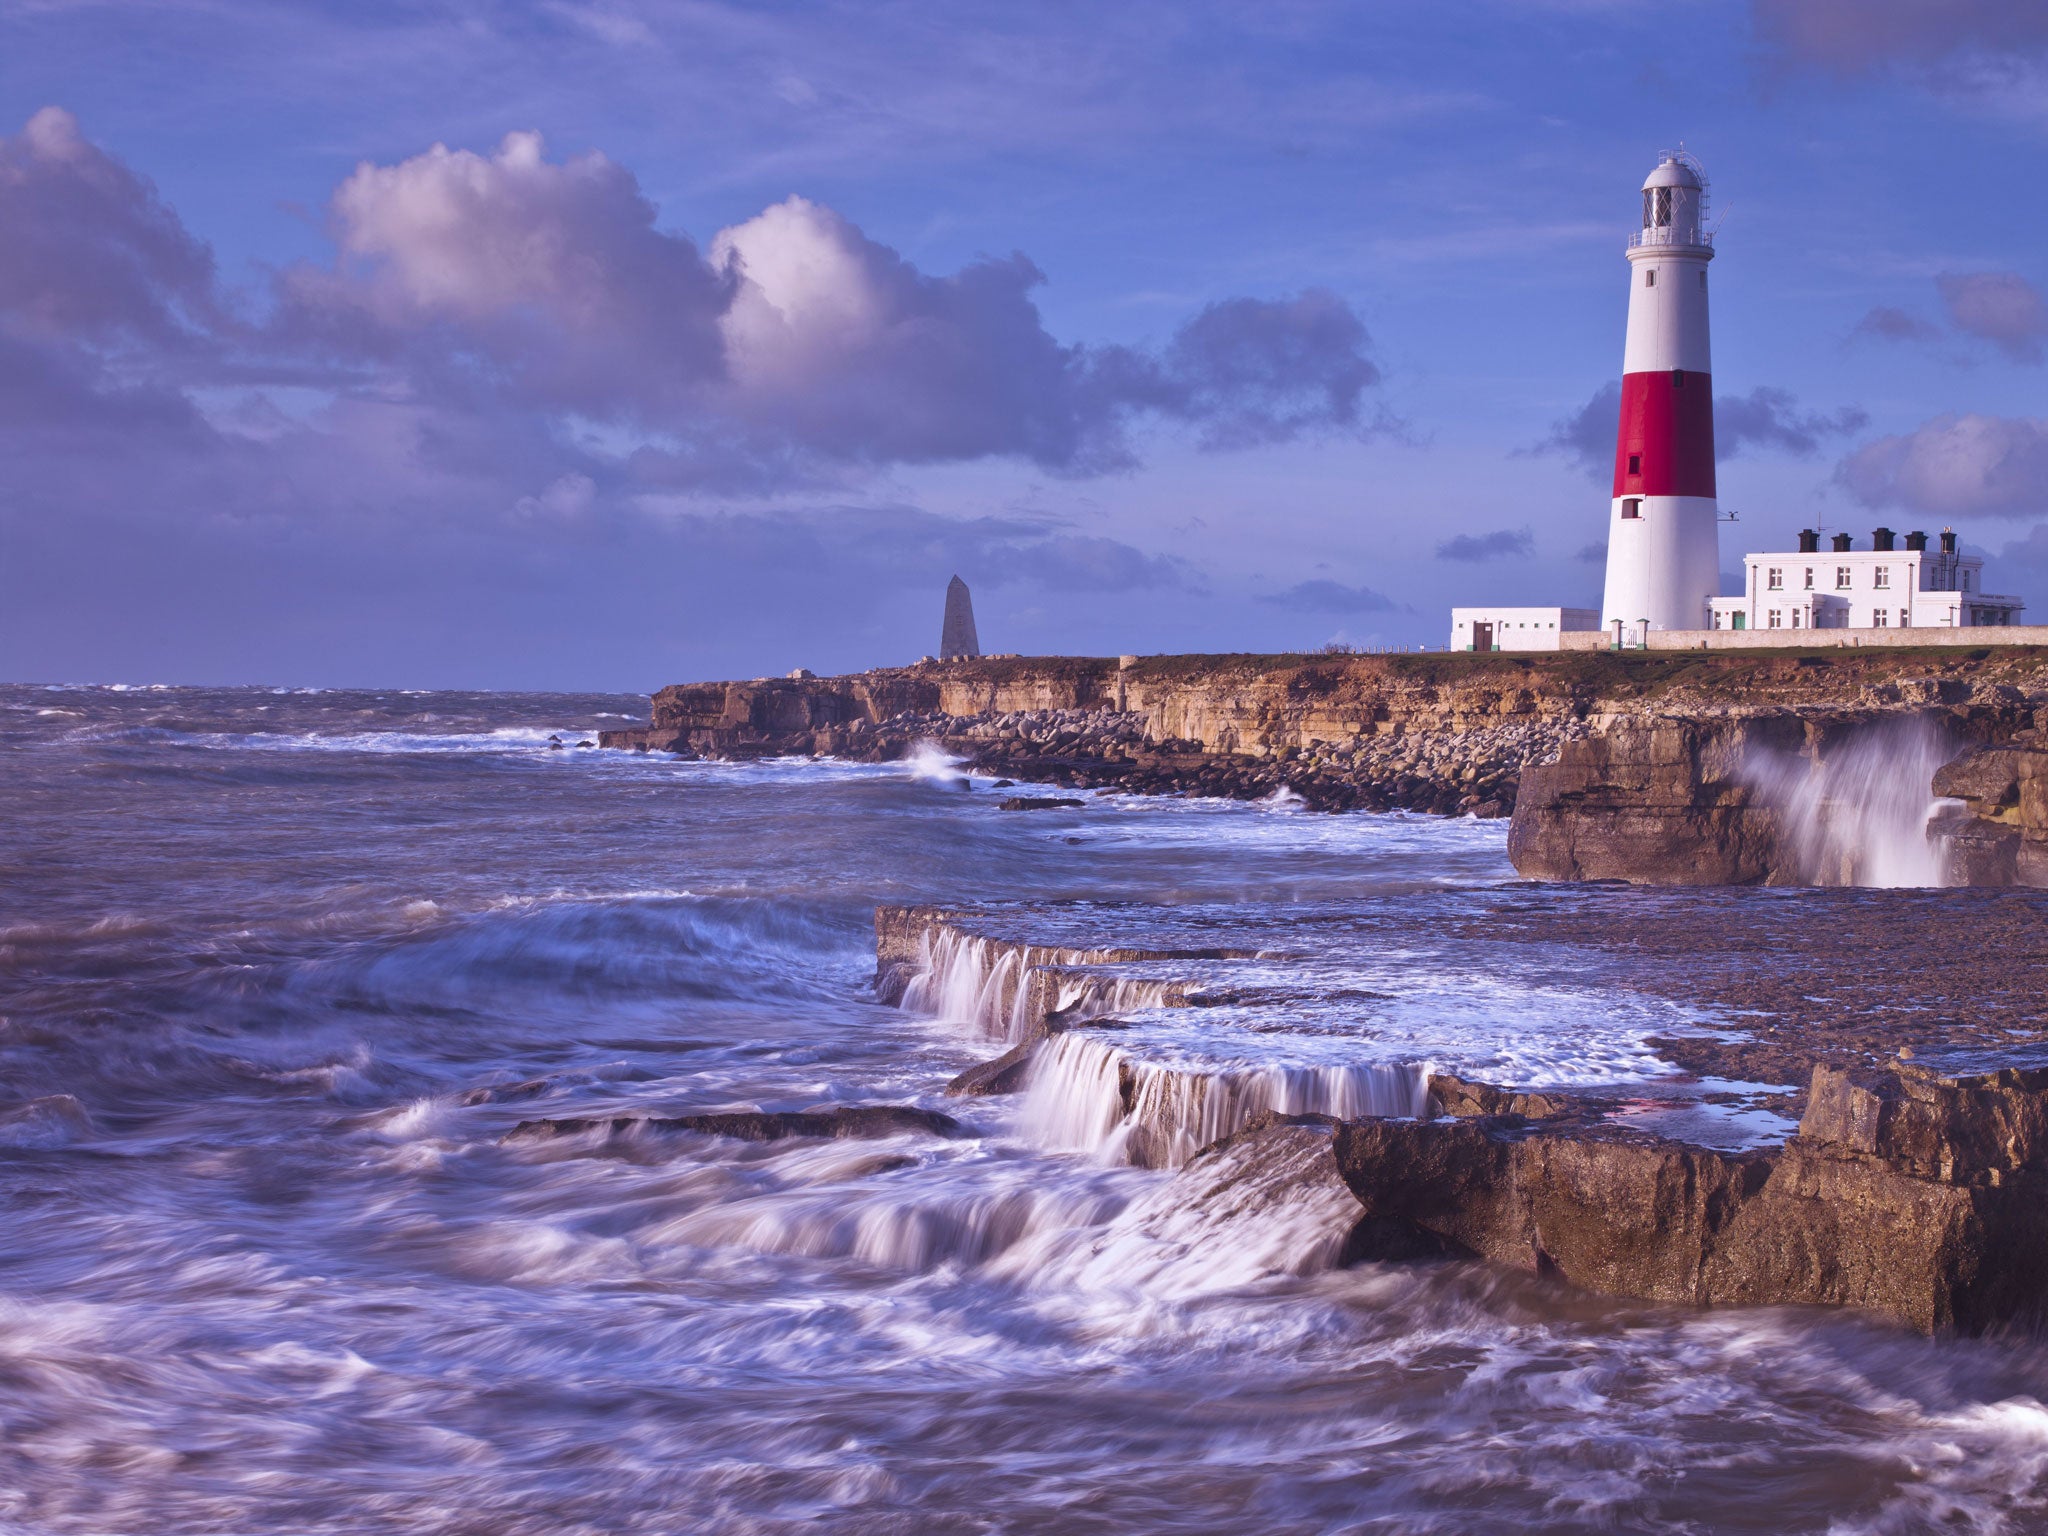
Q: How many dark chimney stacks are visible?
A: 5